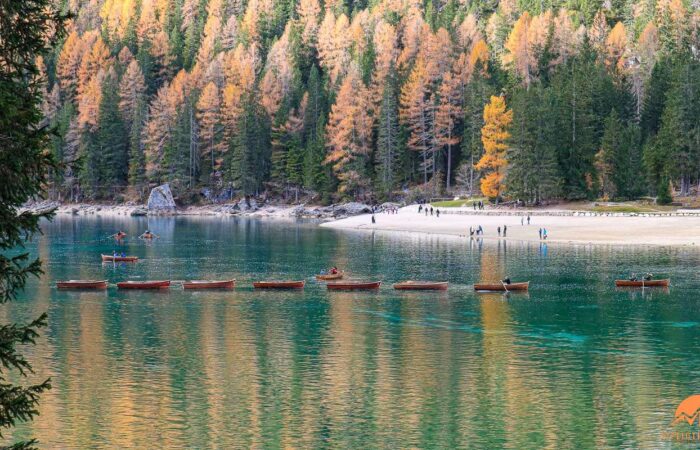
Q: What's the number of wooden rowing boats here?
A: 12